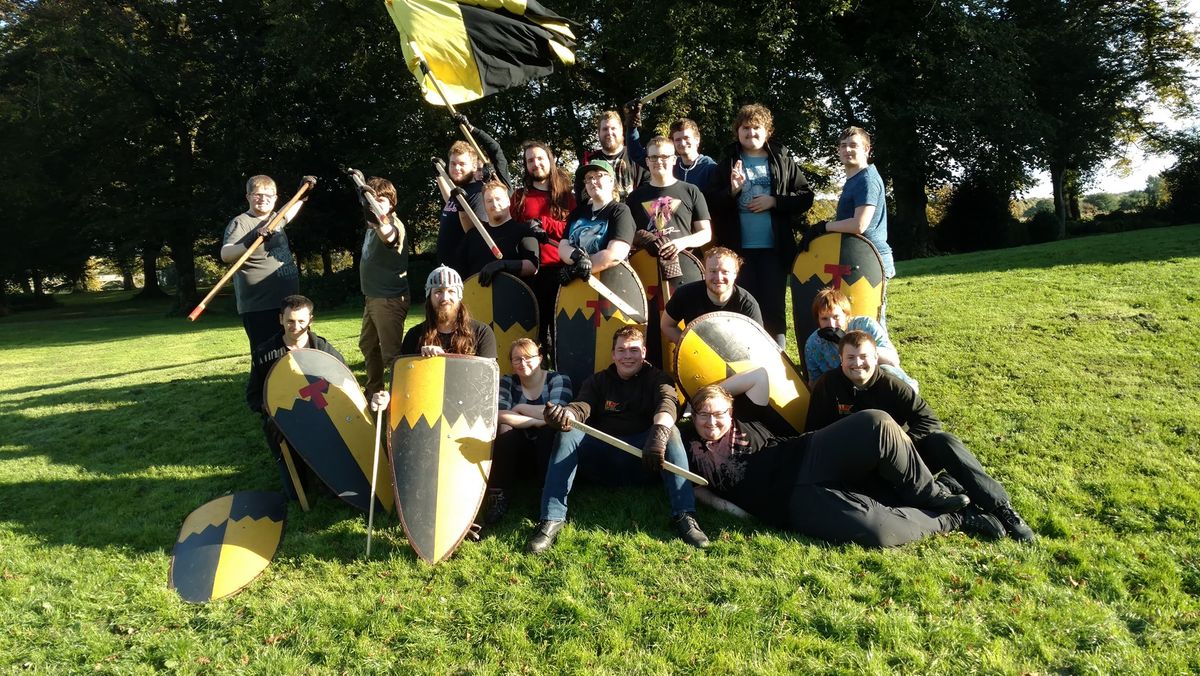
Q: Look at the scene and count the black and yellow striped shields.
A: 8